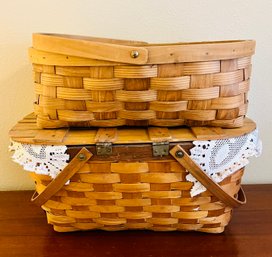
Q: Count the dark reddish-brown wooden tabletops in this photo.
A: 1